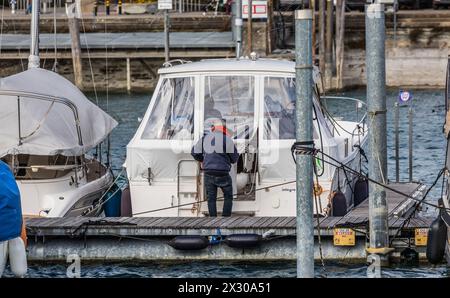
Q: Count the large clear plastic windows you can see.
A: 3